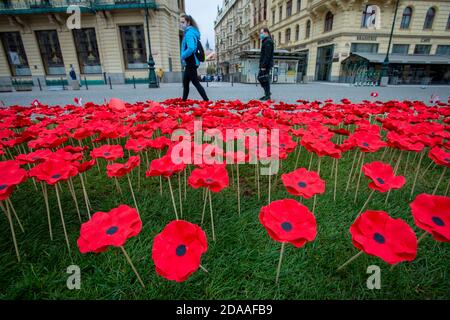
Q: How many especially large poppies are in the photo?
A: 5